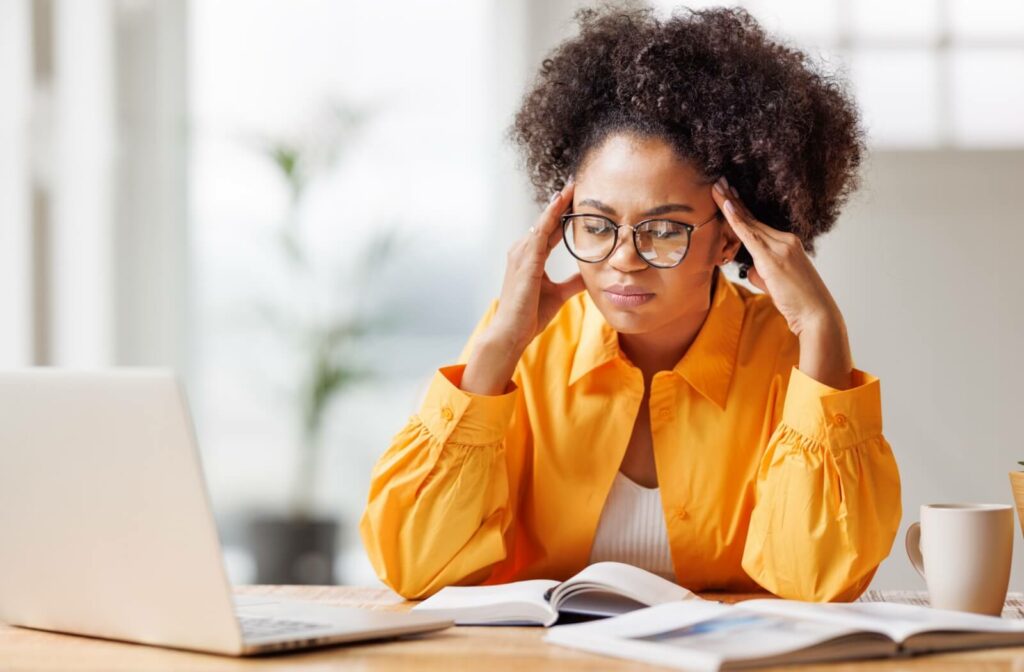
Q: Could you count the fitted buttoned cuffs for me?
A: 2